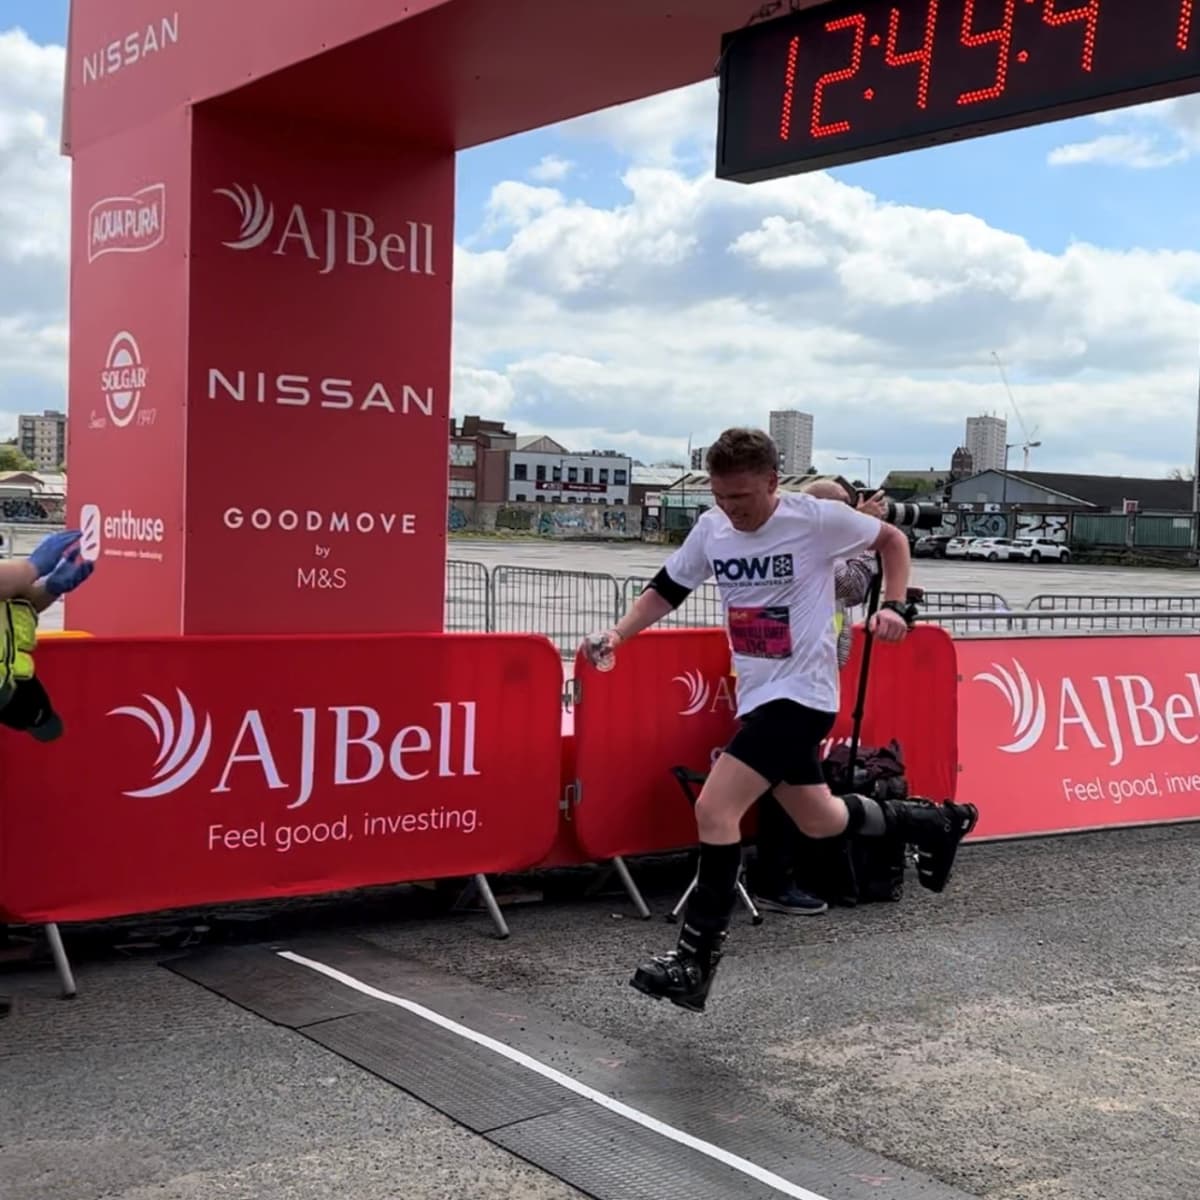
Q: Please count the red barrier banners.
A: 3